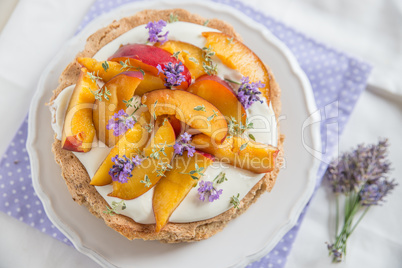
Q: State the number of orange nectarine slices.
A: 12